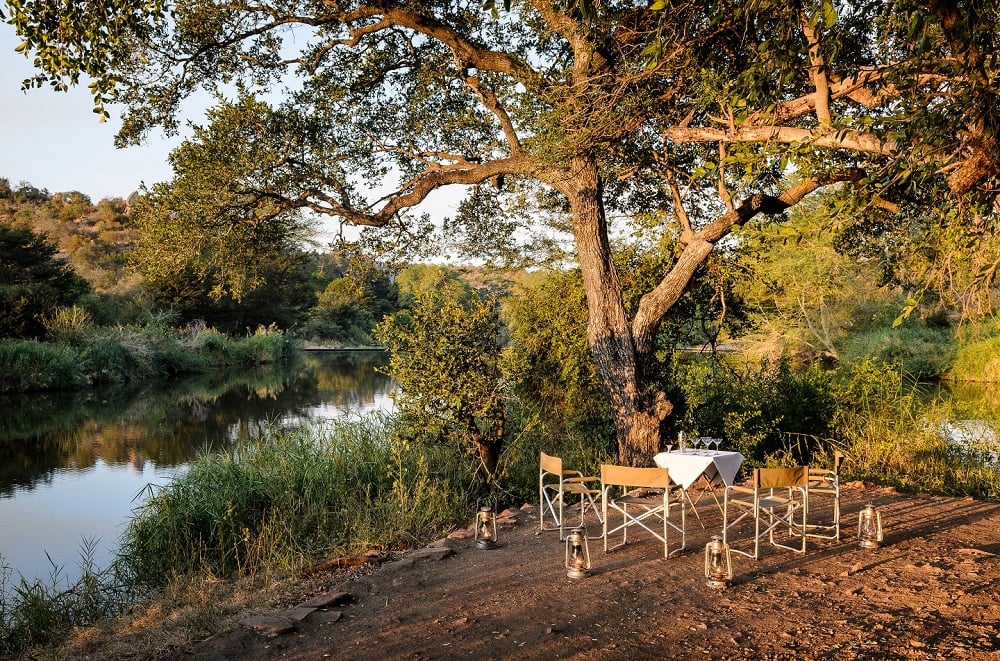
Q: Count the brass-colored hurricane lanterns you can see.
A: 4